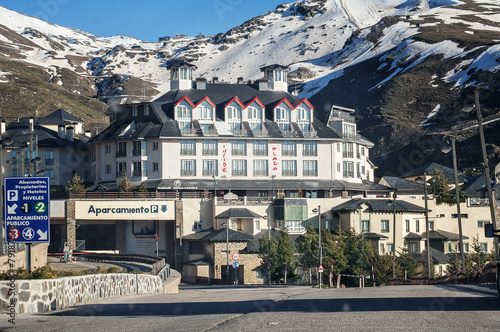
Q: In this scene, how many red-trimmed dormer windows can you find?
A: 6